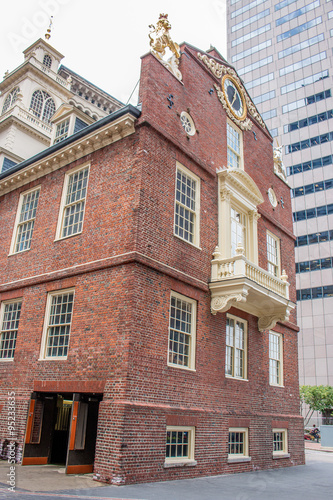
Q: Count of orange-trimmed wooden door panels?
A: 2